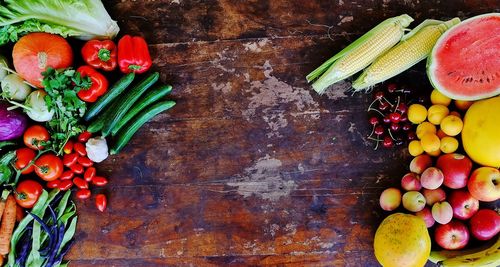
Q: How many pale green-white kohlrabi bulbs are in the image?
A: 3